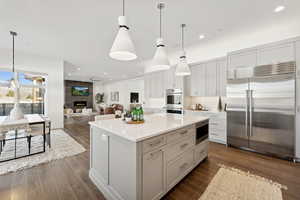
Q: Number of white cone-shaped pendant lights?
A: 3